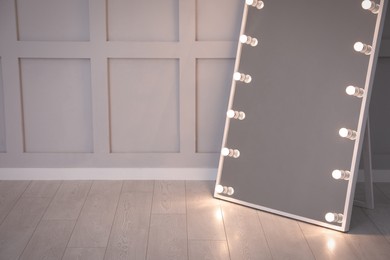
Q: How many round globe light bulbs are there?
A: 12